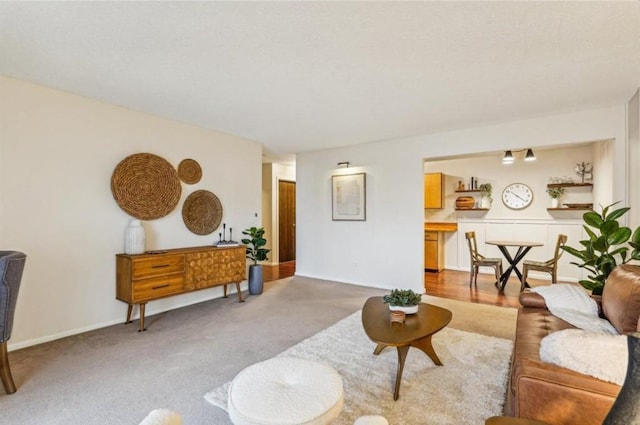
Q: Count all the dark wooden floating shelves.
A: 4